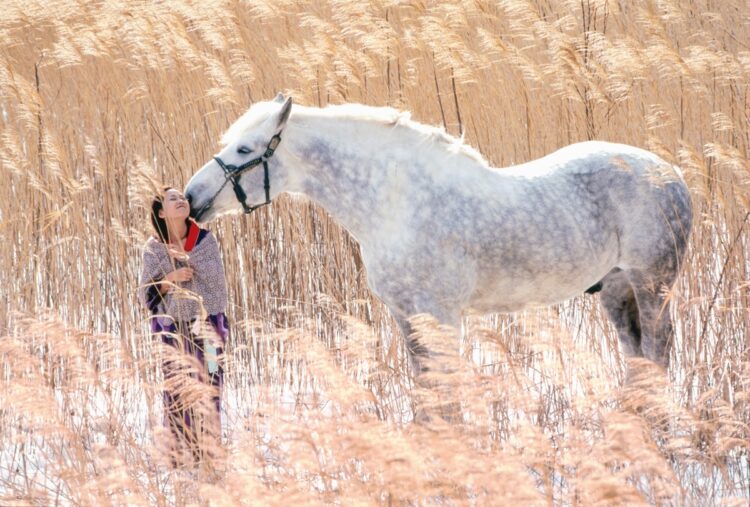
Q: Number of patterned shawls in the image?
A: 1